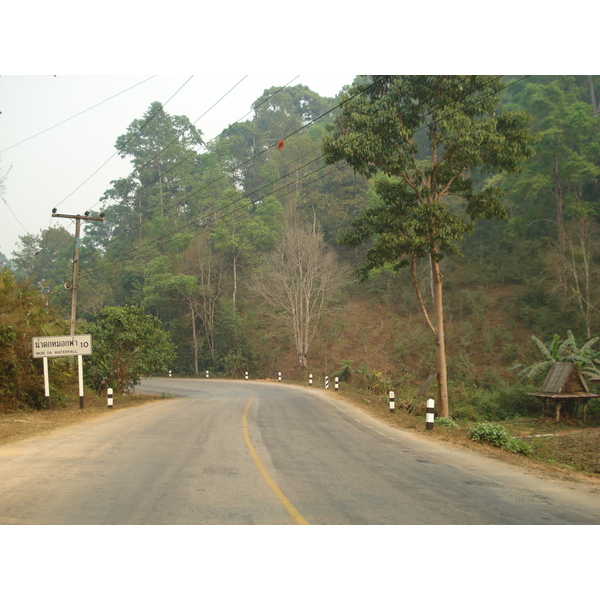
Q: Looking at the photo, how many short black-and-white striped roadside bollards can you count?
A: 10